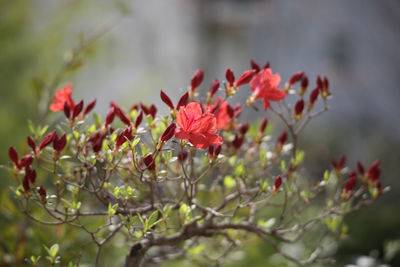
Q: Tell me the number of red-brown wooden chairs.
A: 0